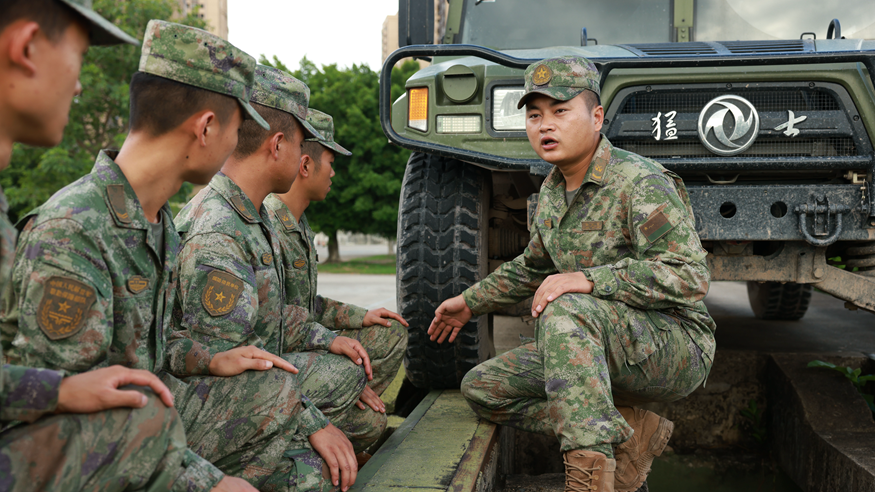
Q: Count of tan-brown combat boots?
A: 2